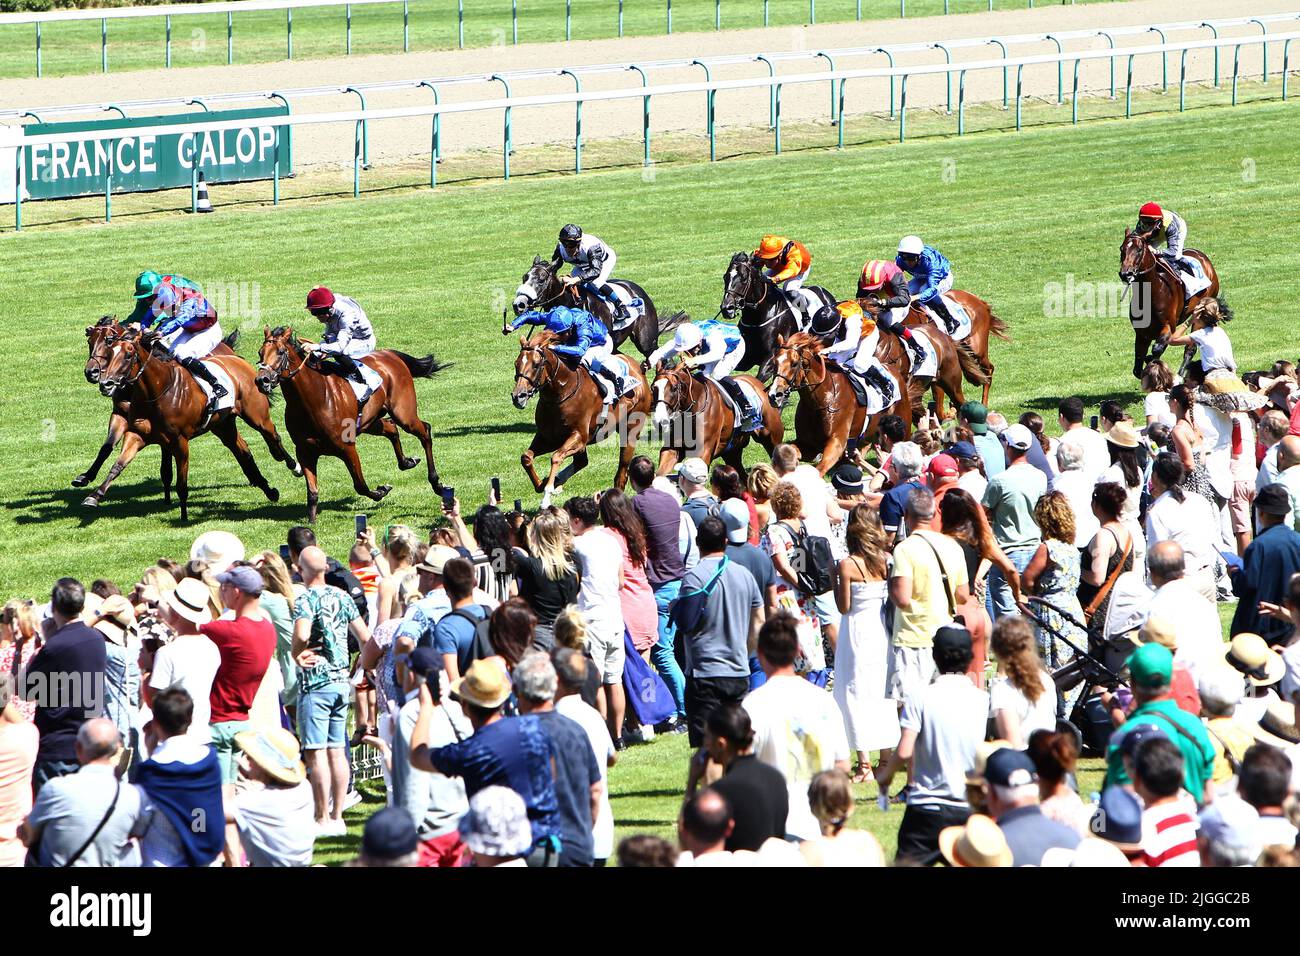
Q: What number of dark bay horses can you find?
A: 2